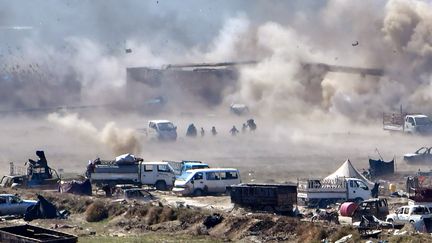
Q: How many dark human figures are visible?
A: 6